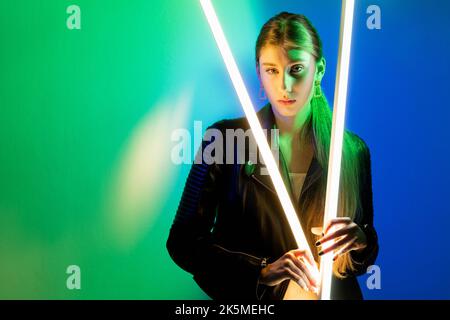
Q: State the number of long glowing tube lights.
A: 2